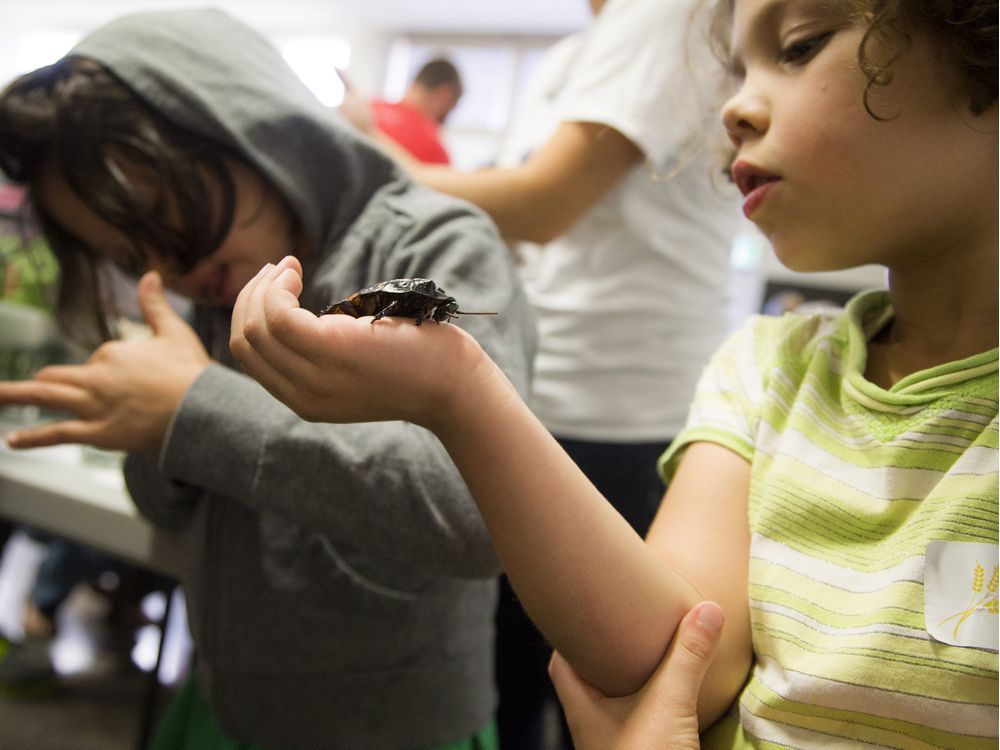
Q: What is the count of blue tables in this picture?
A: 0